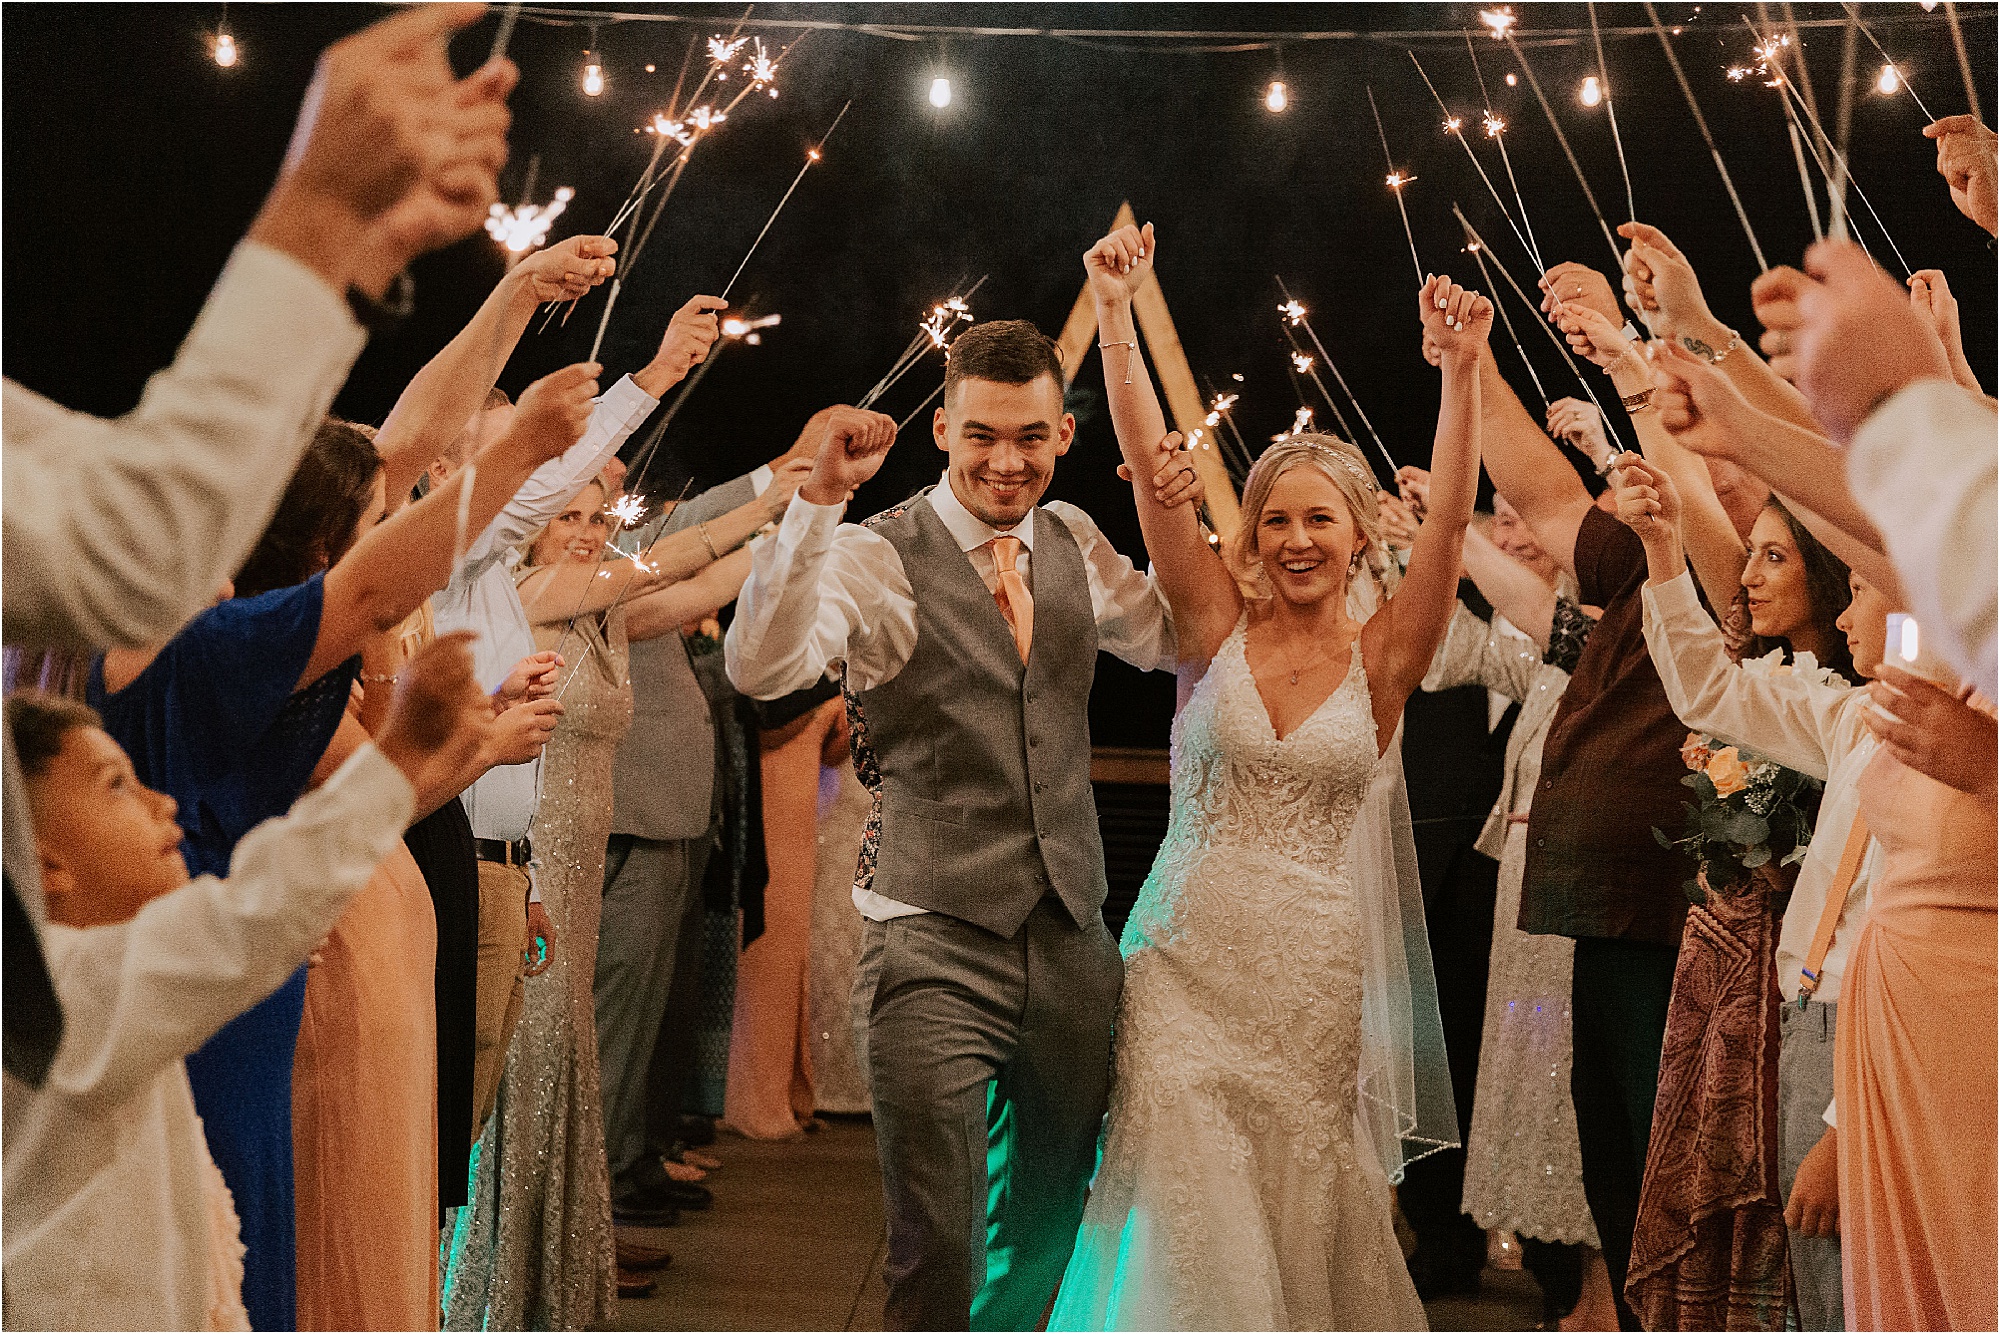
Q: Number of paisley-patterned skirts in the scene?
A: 1